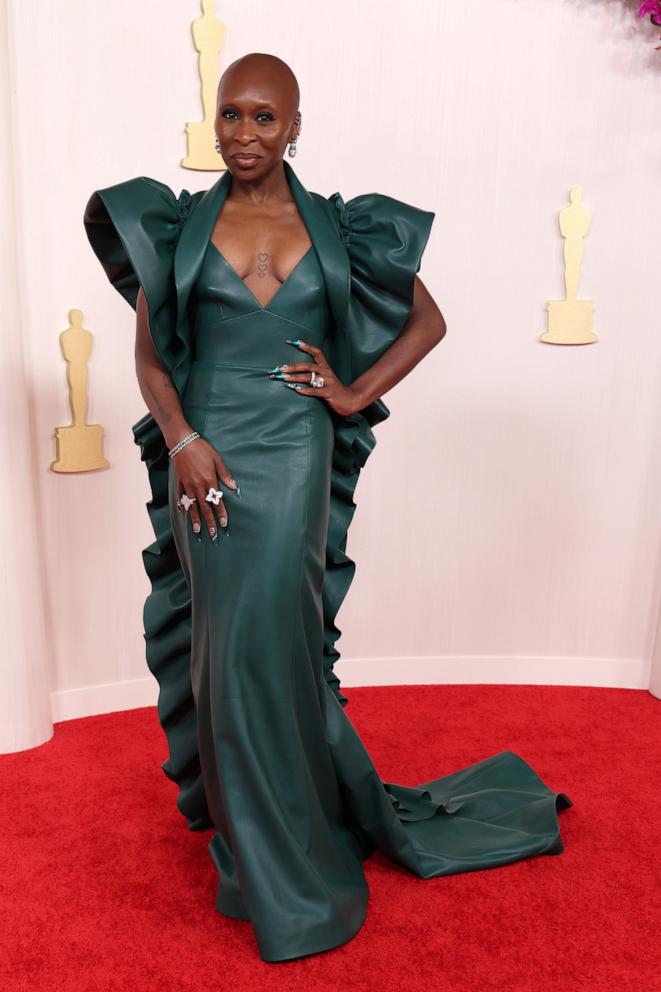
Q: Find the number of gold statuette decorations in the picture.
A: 3